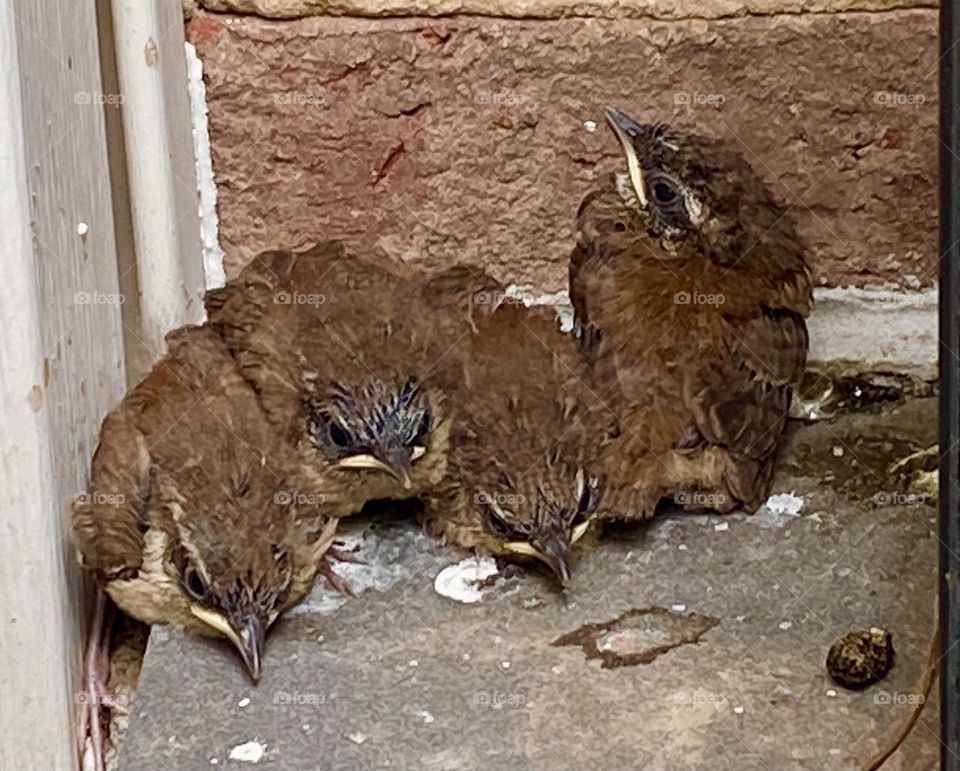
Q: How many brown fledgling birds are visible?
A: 4